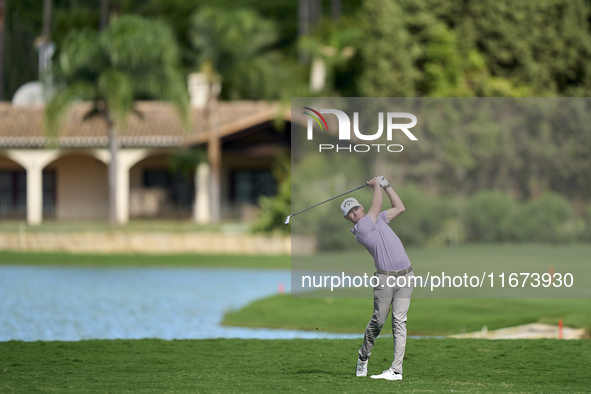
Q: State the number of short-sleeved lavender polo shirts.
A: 1